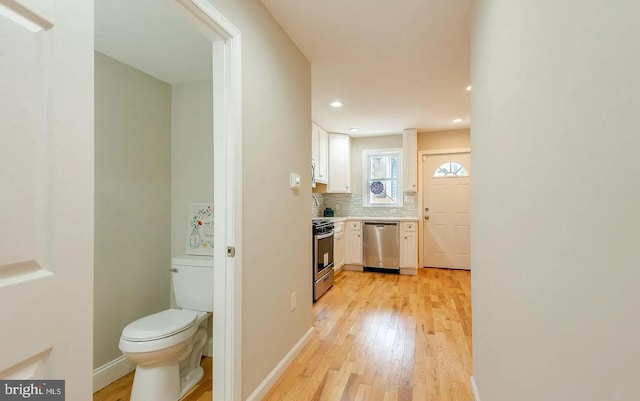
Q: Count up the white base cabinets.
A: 3